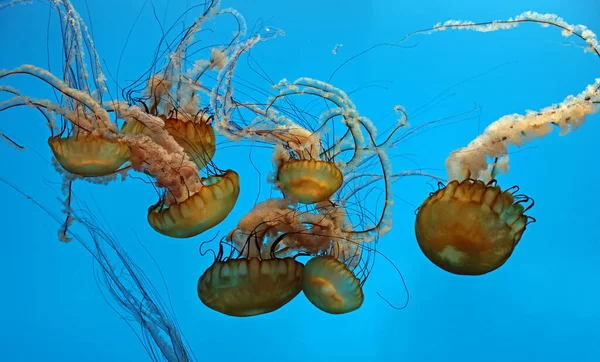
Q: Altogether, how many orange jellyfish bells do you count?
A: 7